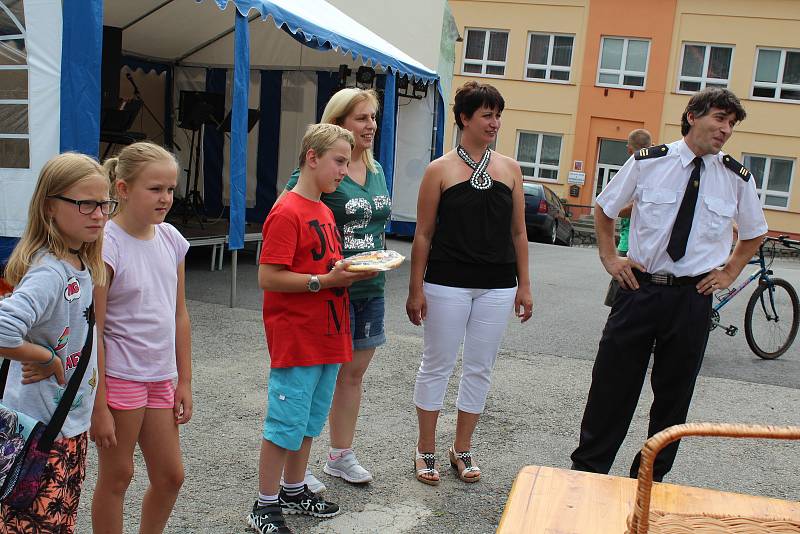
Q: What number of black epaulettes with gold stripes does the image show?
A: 2